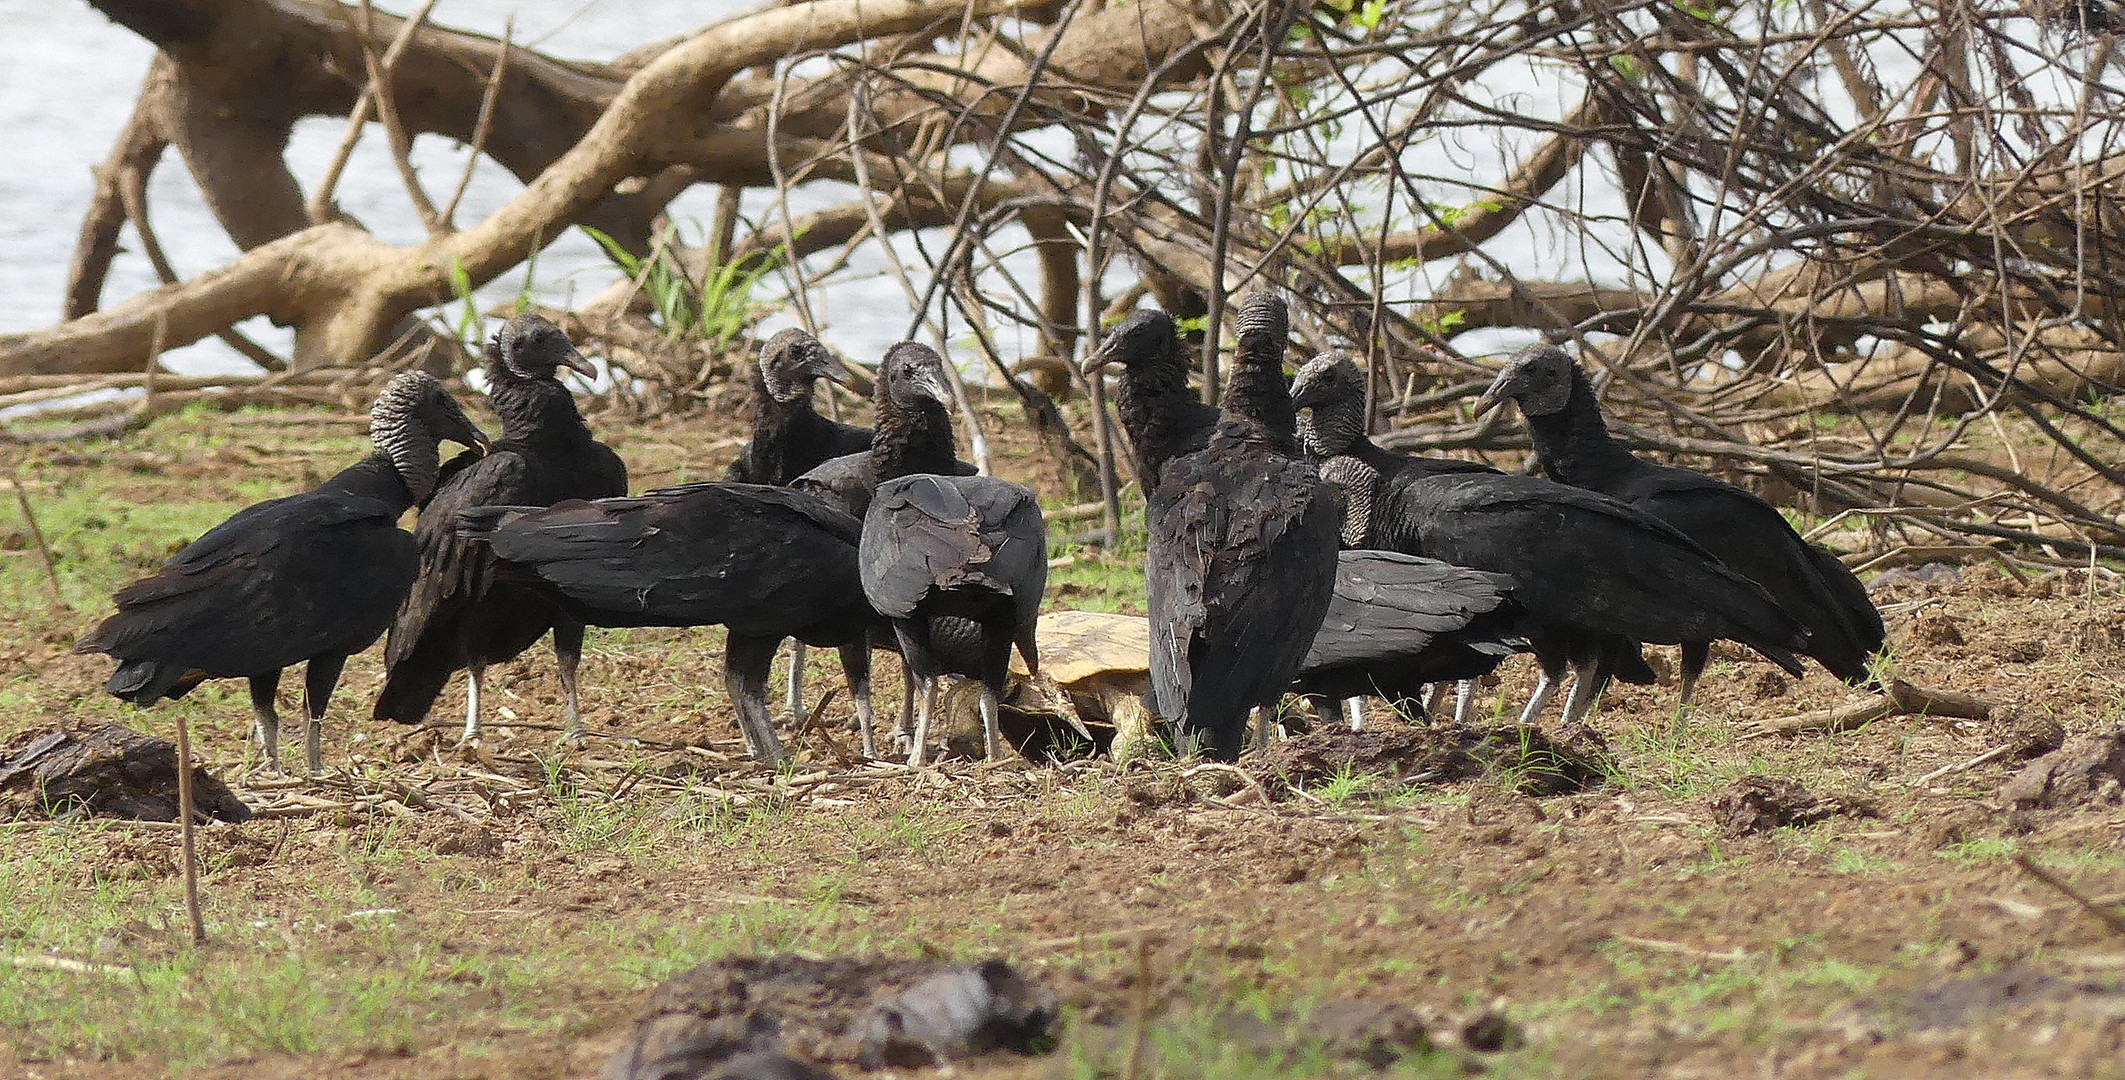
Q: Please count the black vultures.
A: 12